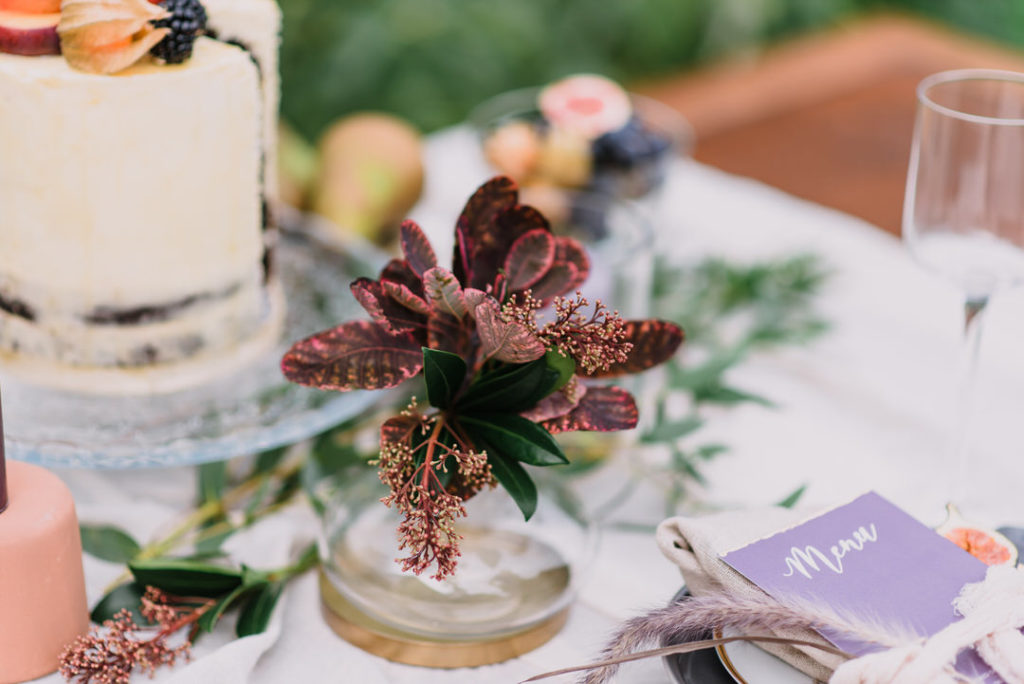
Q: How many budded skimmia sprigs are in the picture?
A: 3